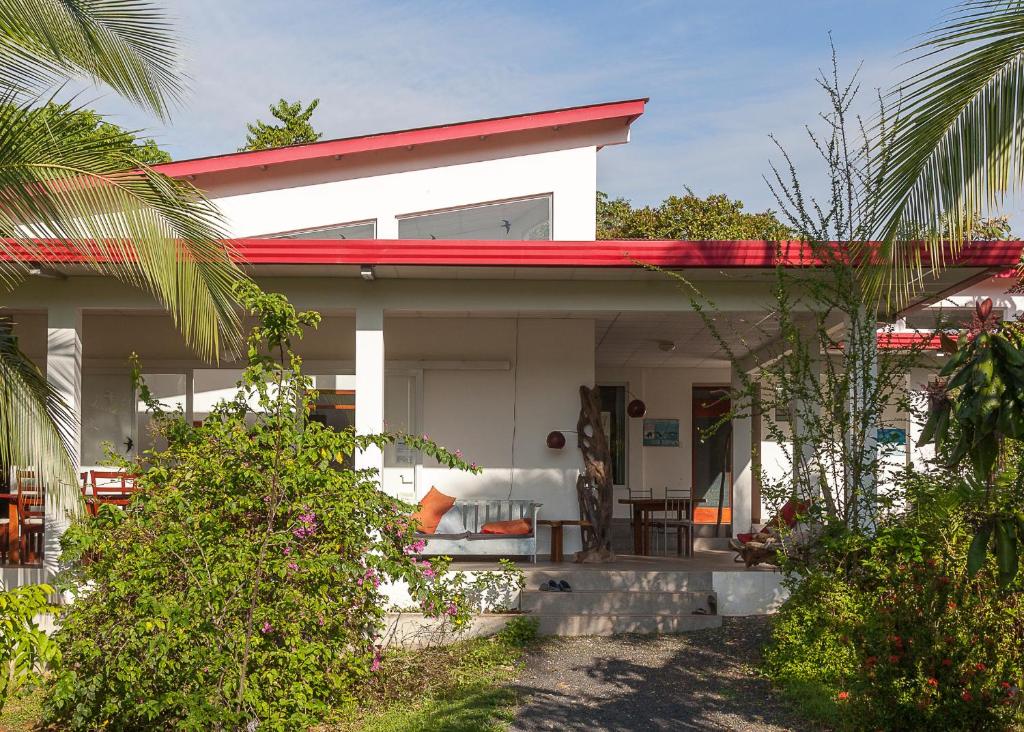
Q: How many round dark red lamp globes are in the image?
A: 2